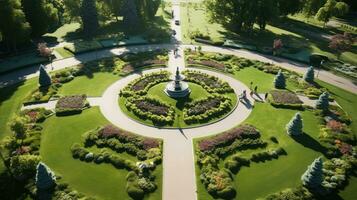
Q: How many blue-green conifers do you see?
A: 7